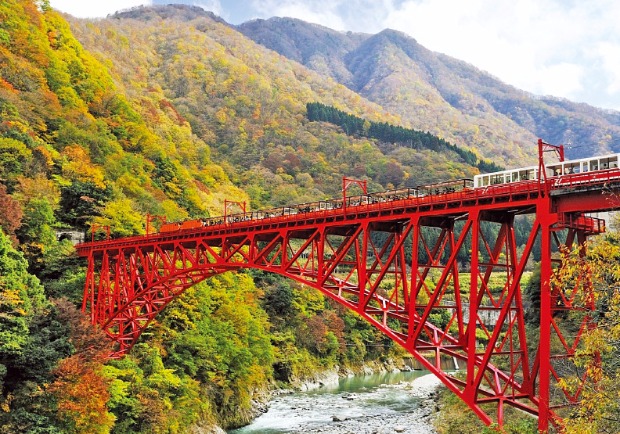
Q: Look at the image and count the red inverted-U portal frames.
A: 5